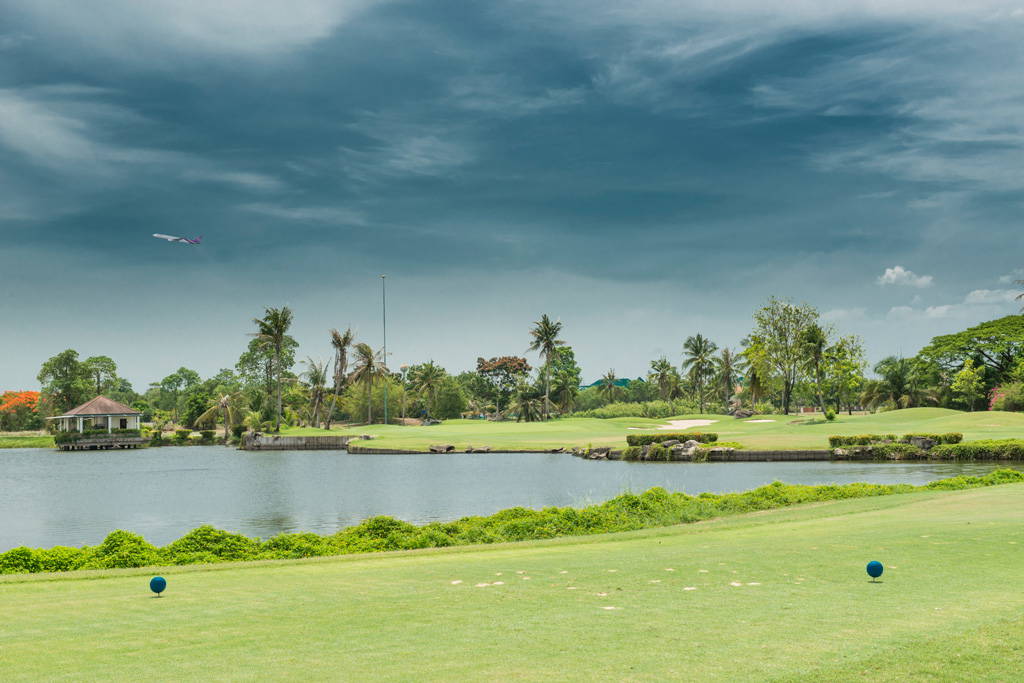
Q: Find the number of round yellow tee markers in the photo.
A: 0